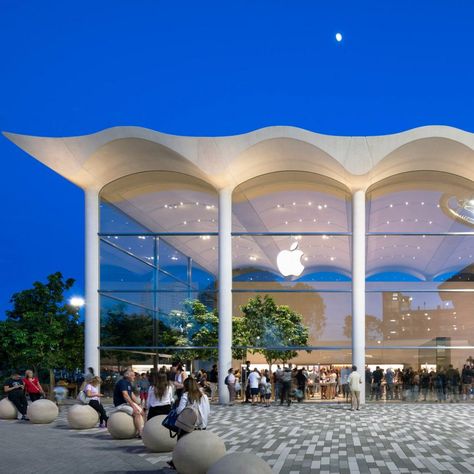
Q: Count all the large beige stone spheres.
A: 7